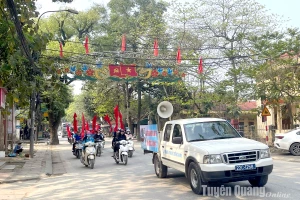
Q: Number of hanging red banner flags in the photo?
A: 6